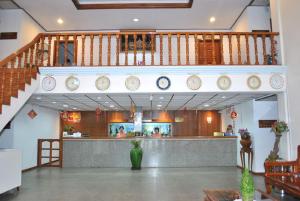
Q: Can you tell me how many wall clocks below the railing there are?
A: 9